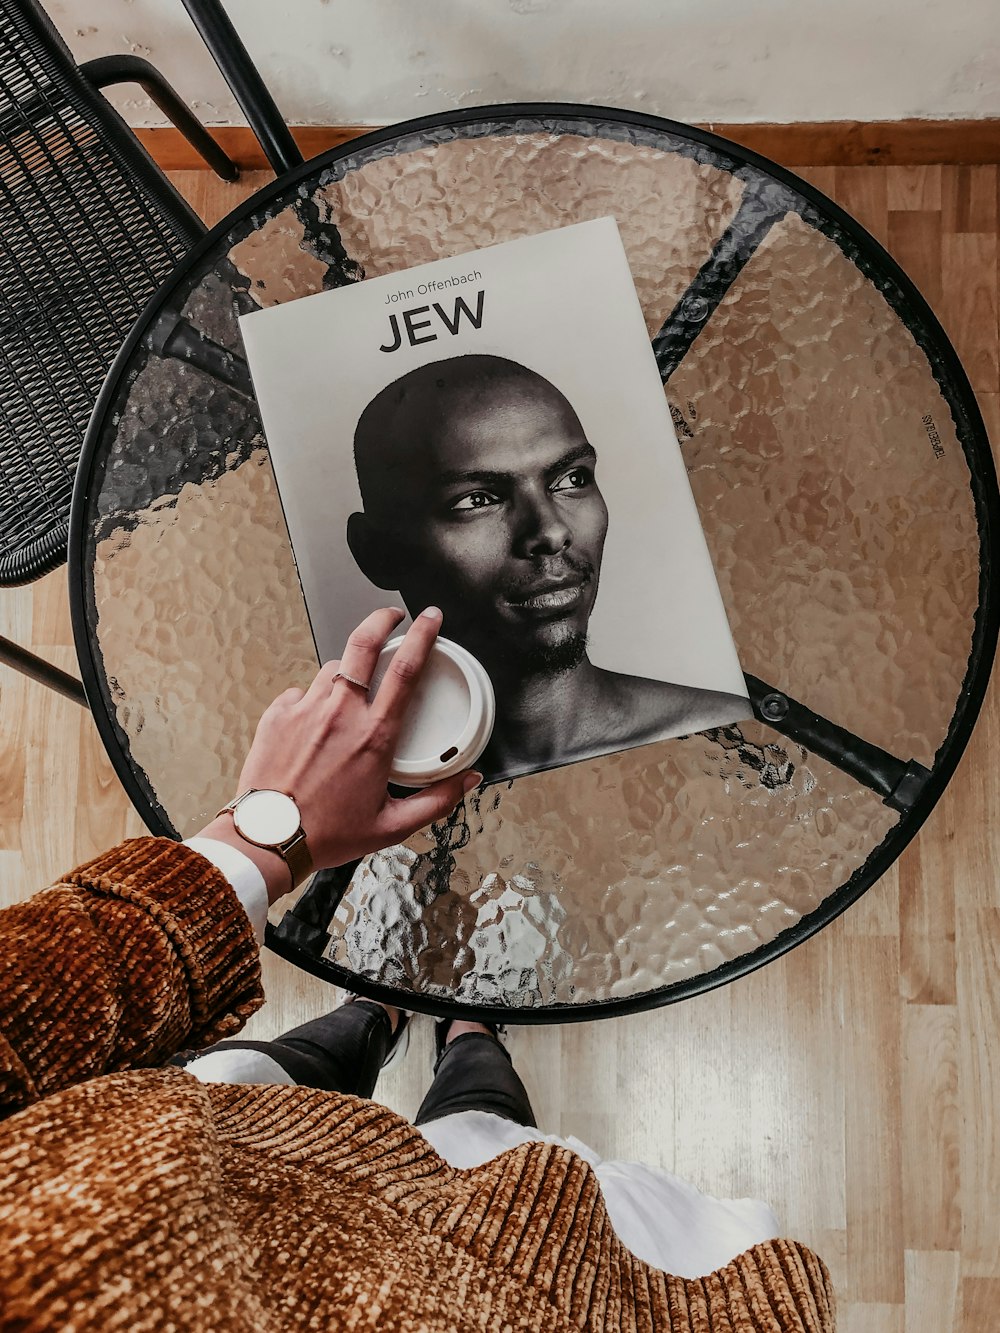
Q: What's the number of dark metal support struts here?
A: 4